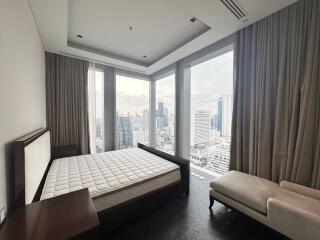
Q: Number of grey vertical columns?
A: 3